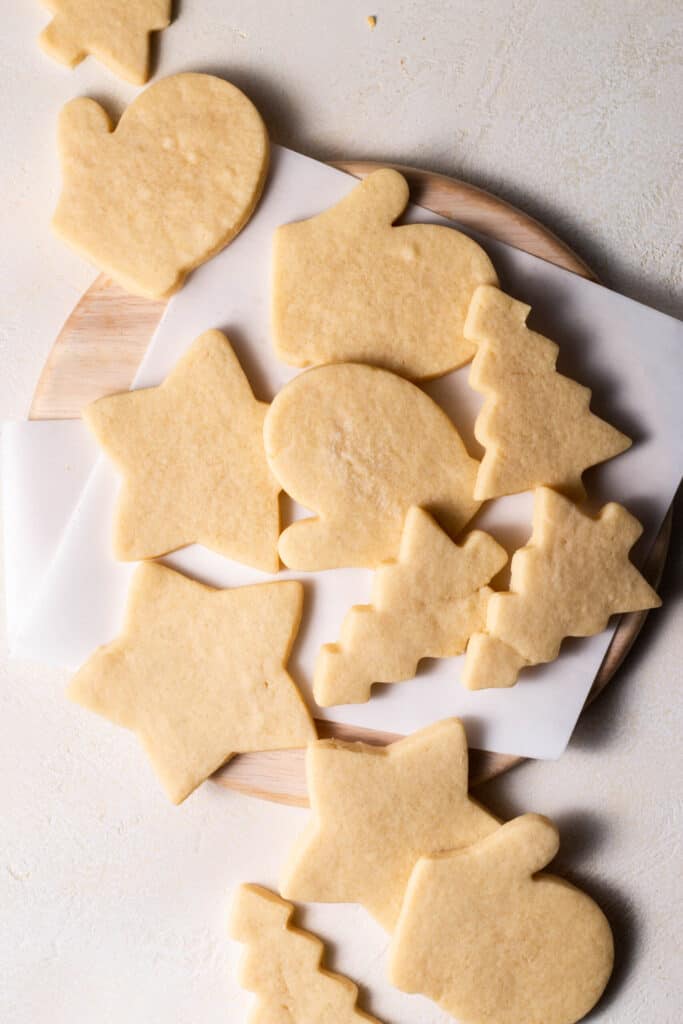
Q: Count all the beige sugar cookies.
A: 12